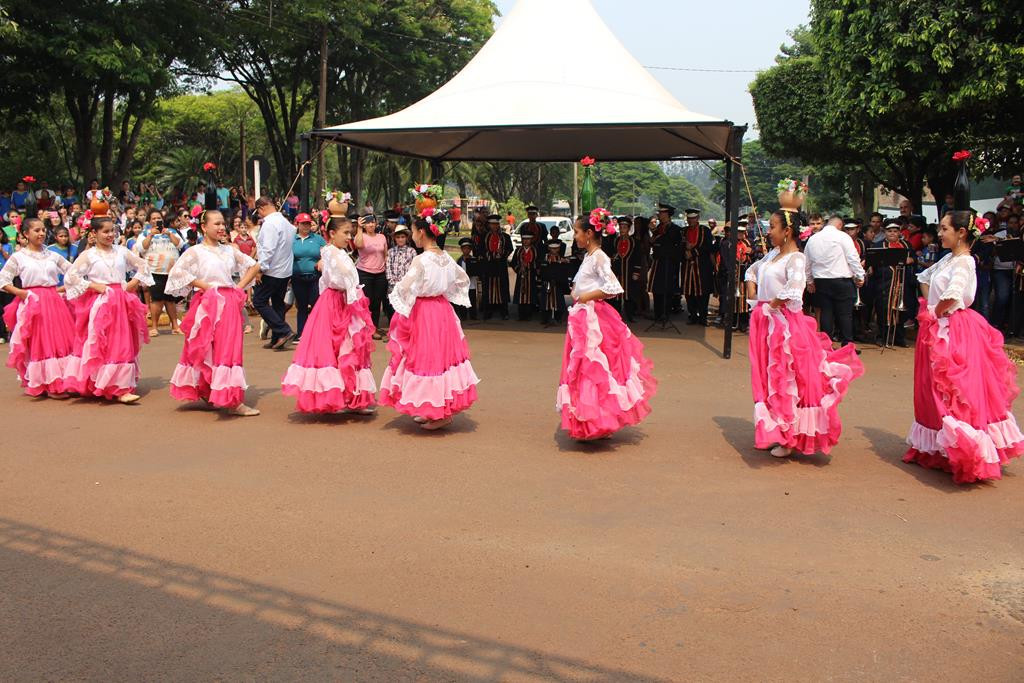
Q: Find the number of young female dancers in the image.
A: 8